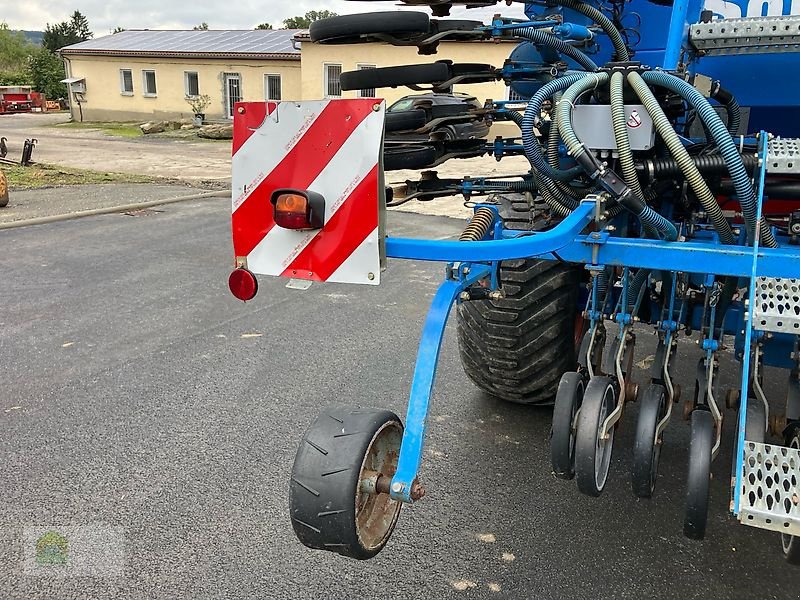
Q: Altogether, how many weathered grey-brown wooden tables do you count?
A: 0